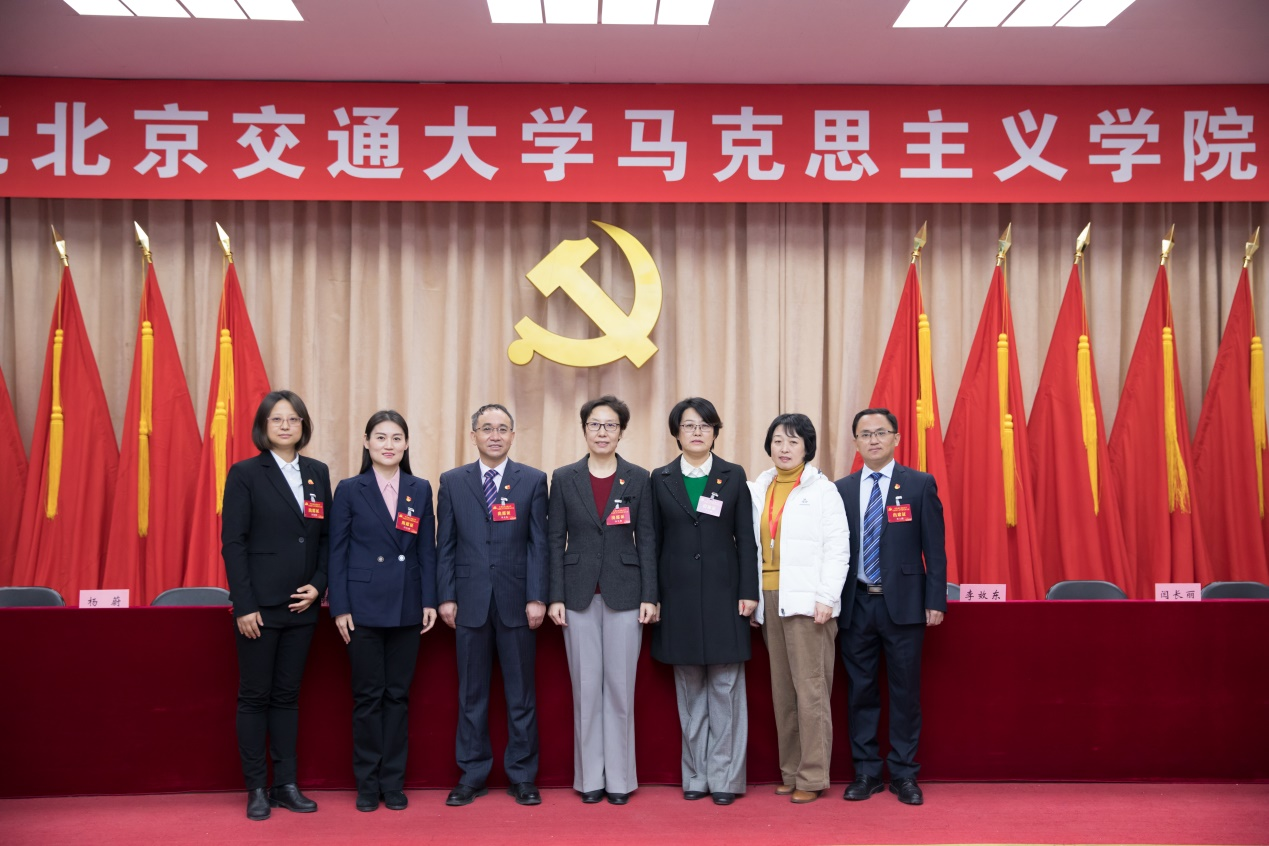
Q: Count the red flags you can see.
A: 9